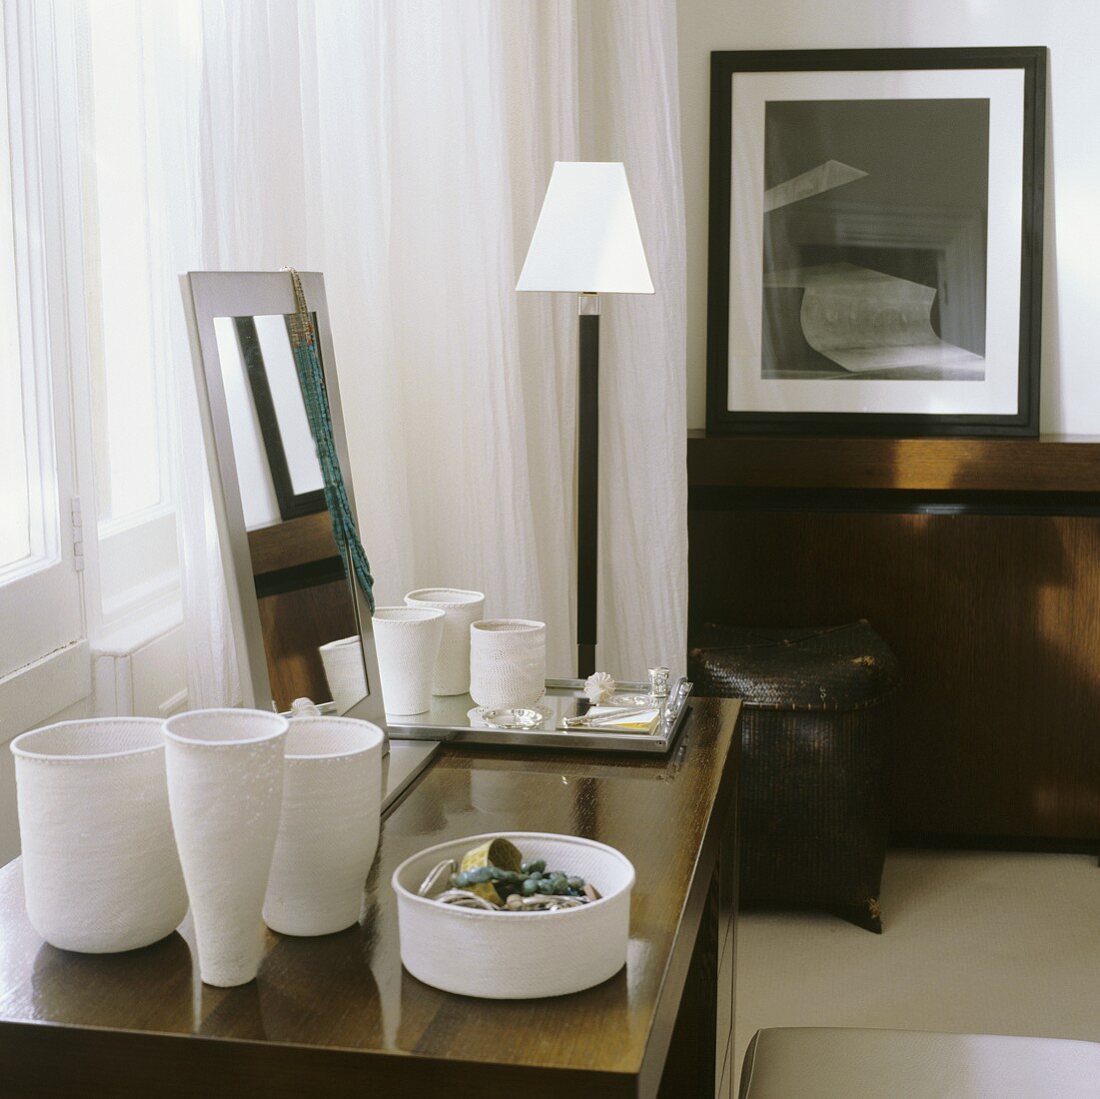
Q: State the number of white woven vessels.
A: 7